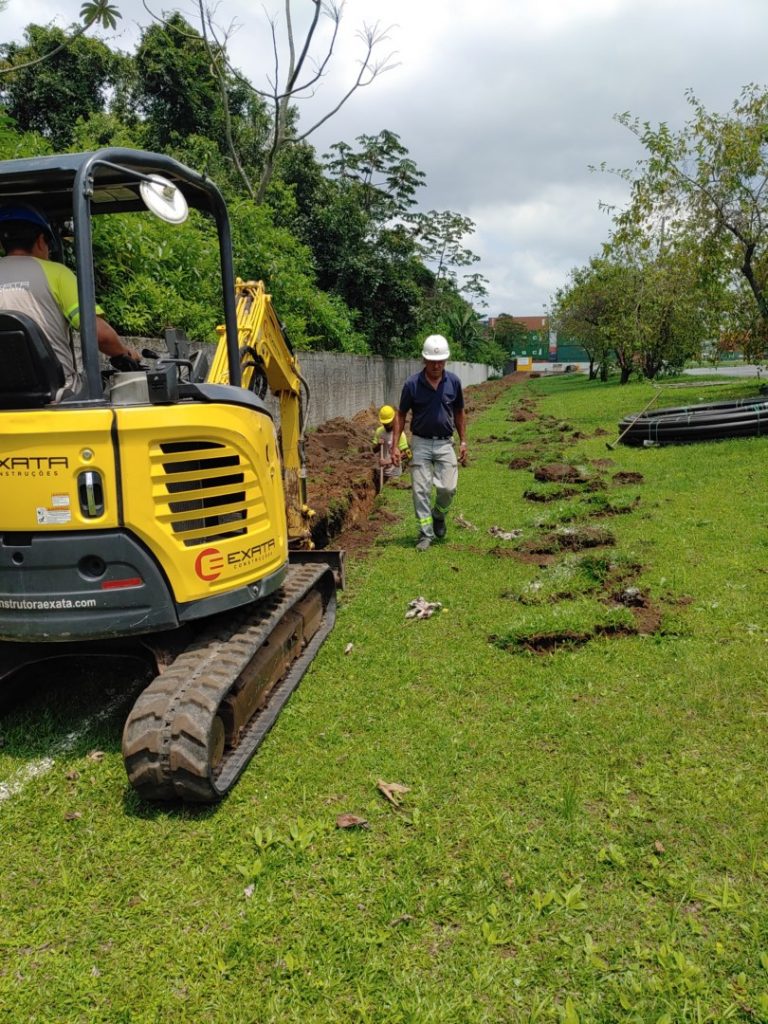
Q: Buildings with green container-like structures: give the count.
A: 1